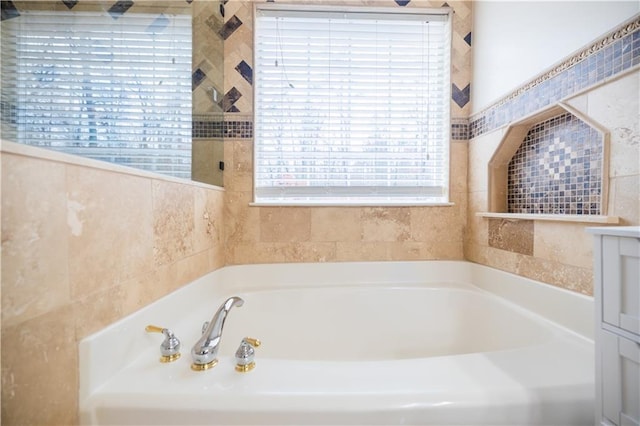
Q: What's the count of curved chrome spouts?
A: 1